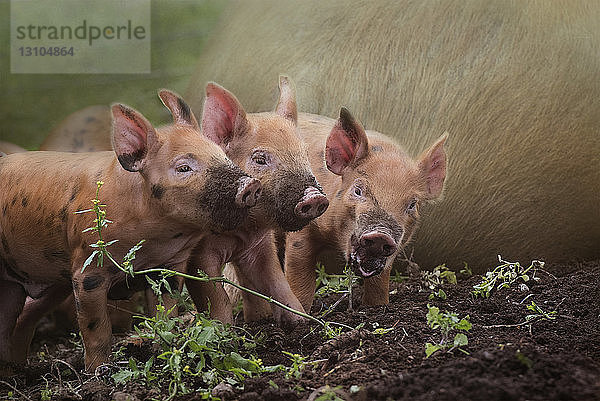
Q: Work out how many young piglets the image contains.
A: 3